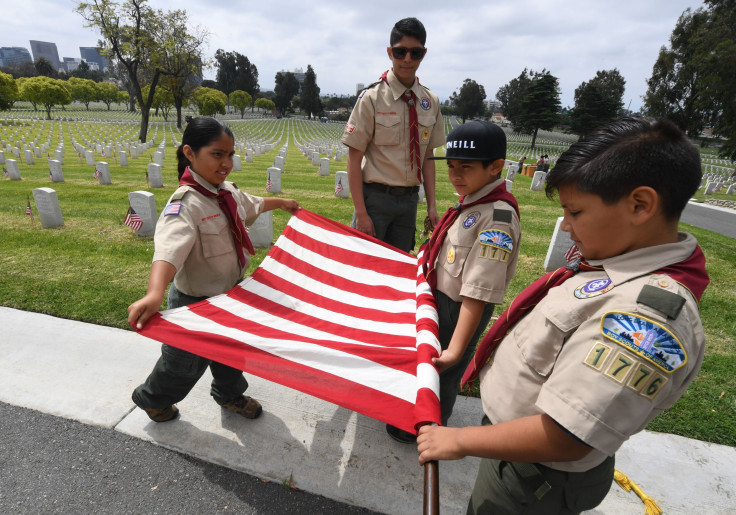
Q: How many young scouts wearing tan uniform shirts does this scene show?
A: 4